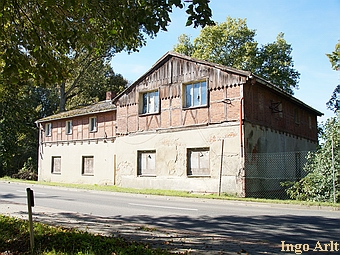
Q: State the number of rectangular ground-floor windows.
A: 4